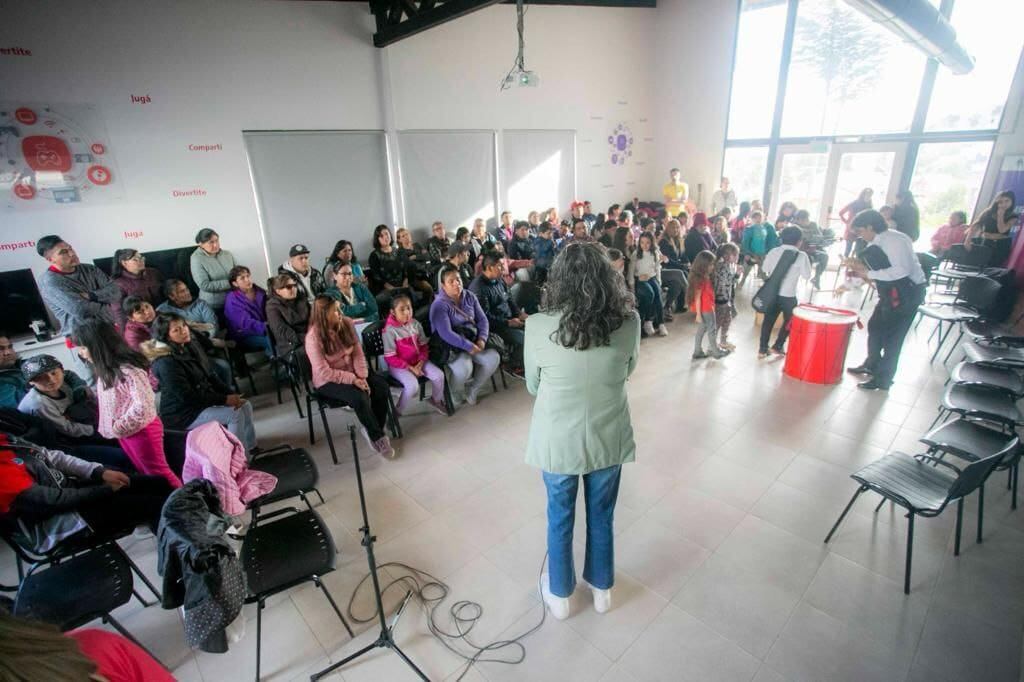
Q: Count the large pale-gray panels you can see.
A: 3